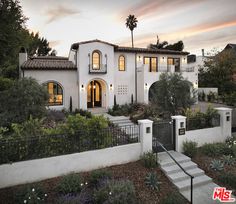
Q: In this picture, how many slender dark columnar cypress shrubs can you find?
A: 3